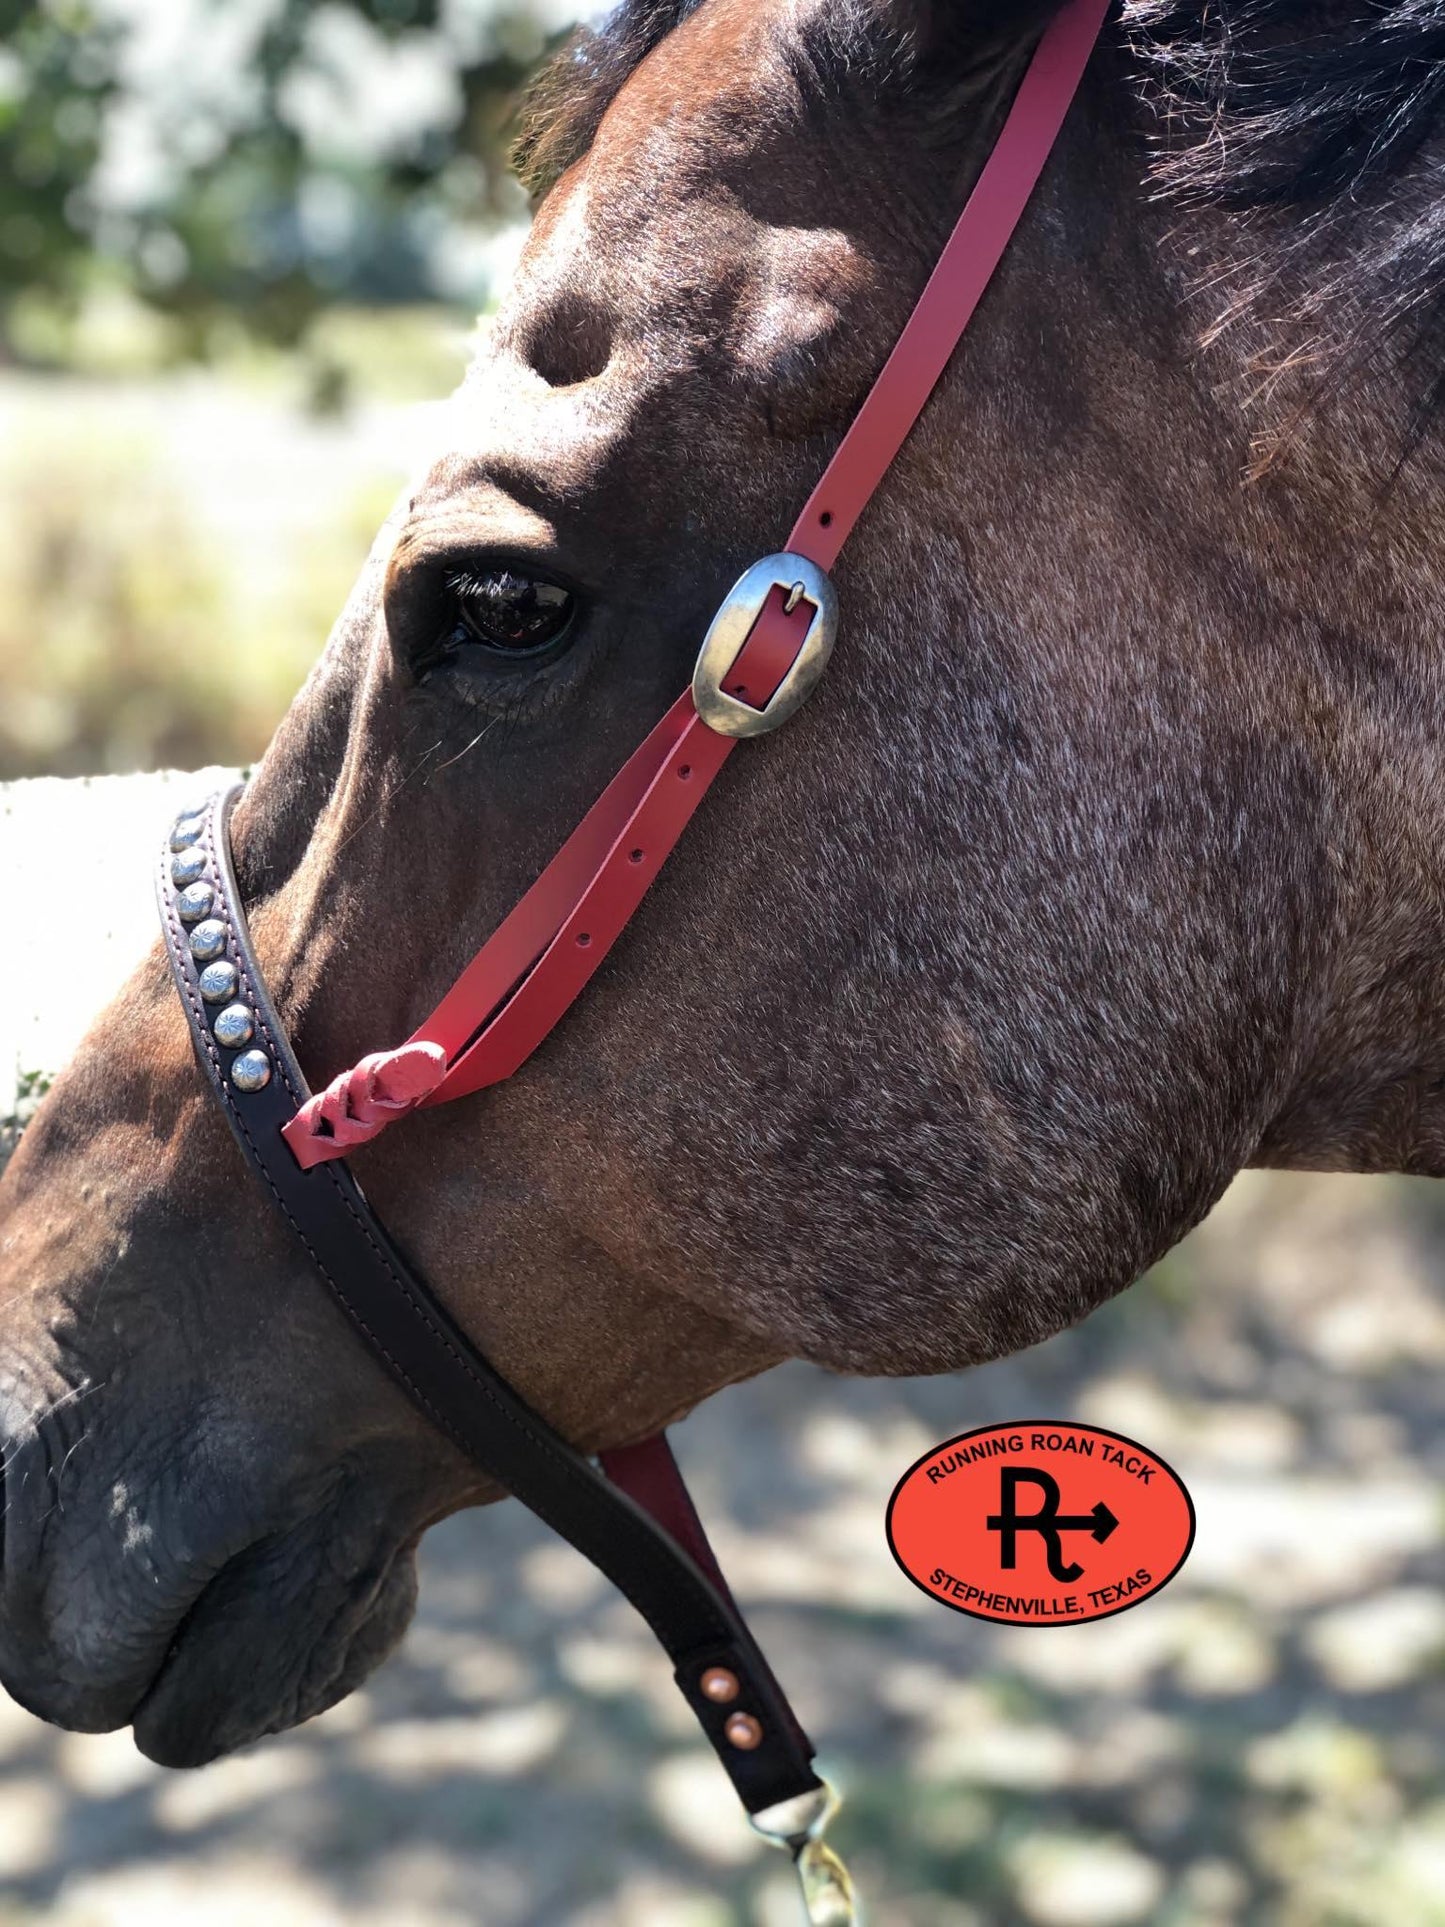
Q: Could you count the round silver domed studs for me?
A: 8